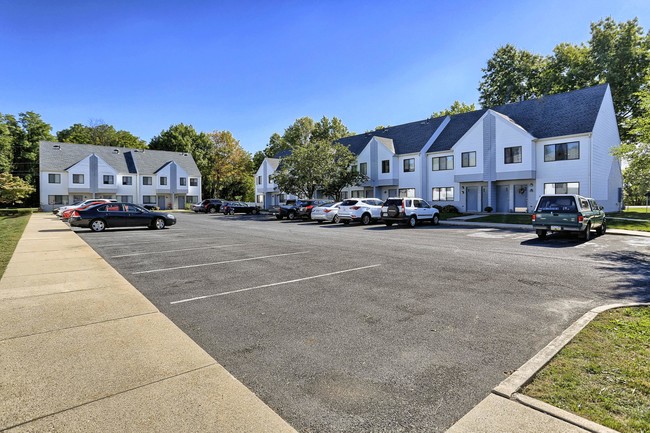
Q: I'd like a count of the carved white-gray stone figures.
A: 0